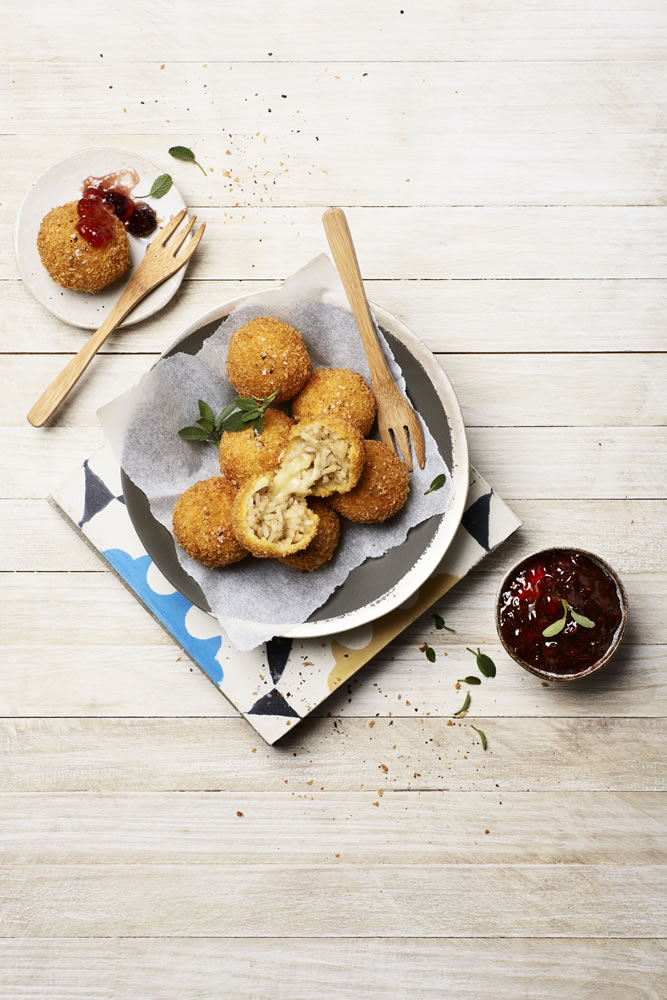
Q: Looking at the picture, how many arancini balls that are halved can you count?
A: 1